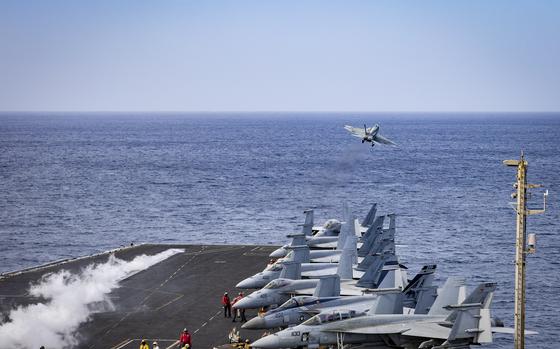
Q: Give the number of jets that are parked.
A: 7